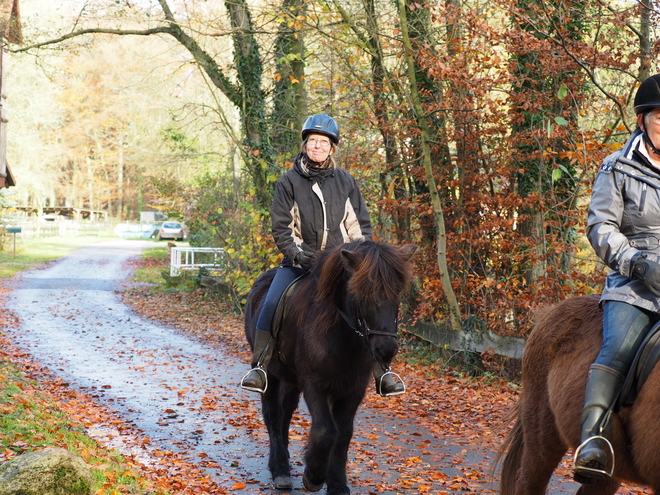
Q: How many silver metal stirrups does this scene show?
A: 3